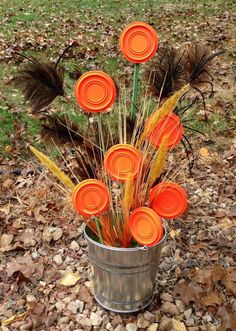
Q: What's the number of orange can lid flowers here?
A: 7